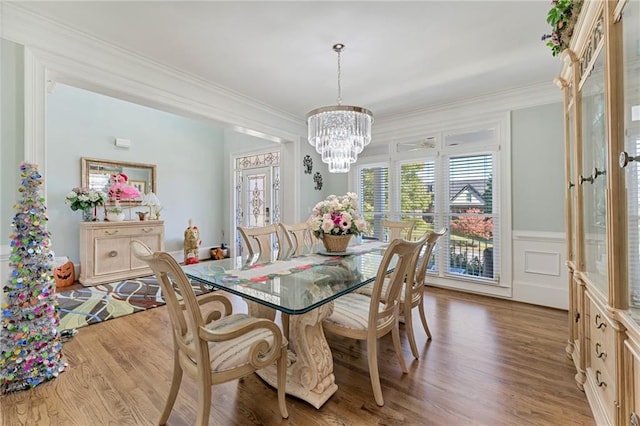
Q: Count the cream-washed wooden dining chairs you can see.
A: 6